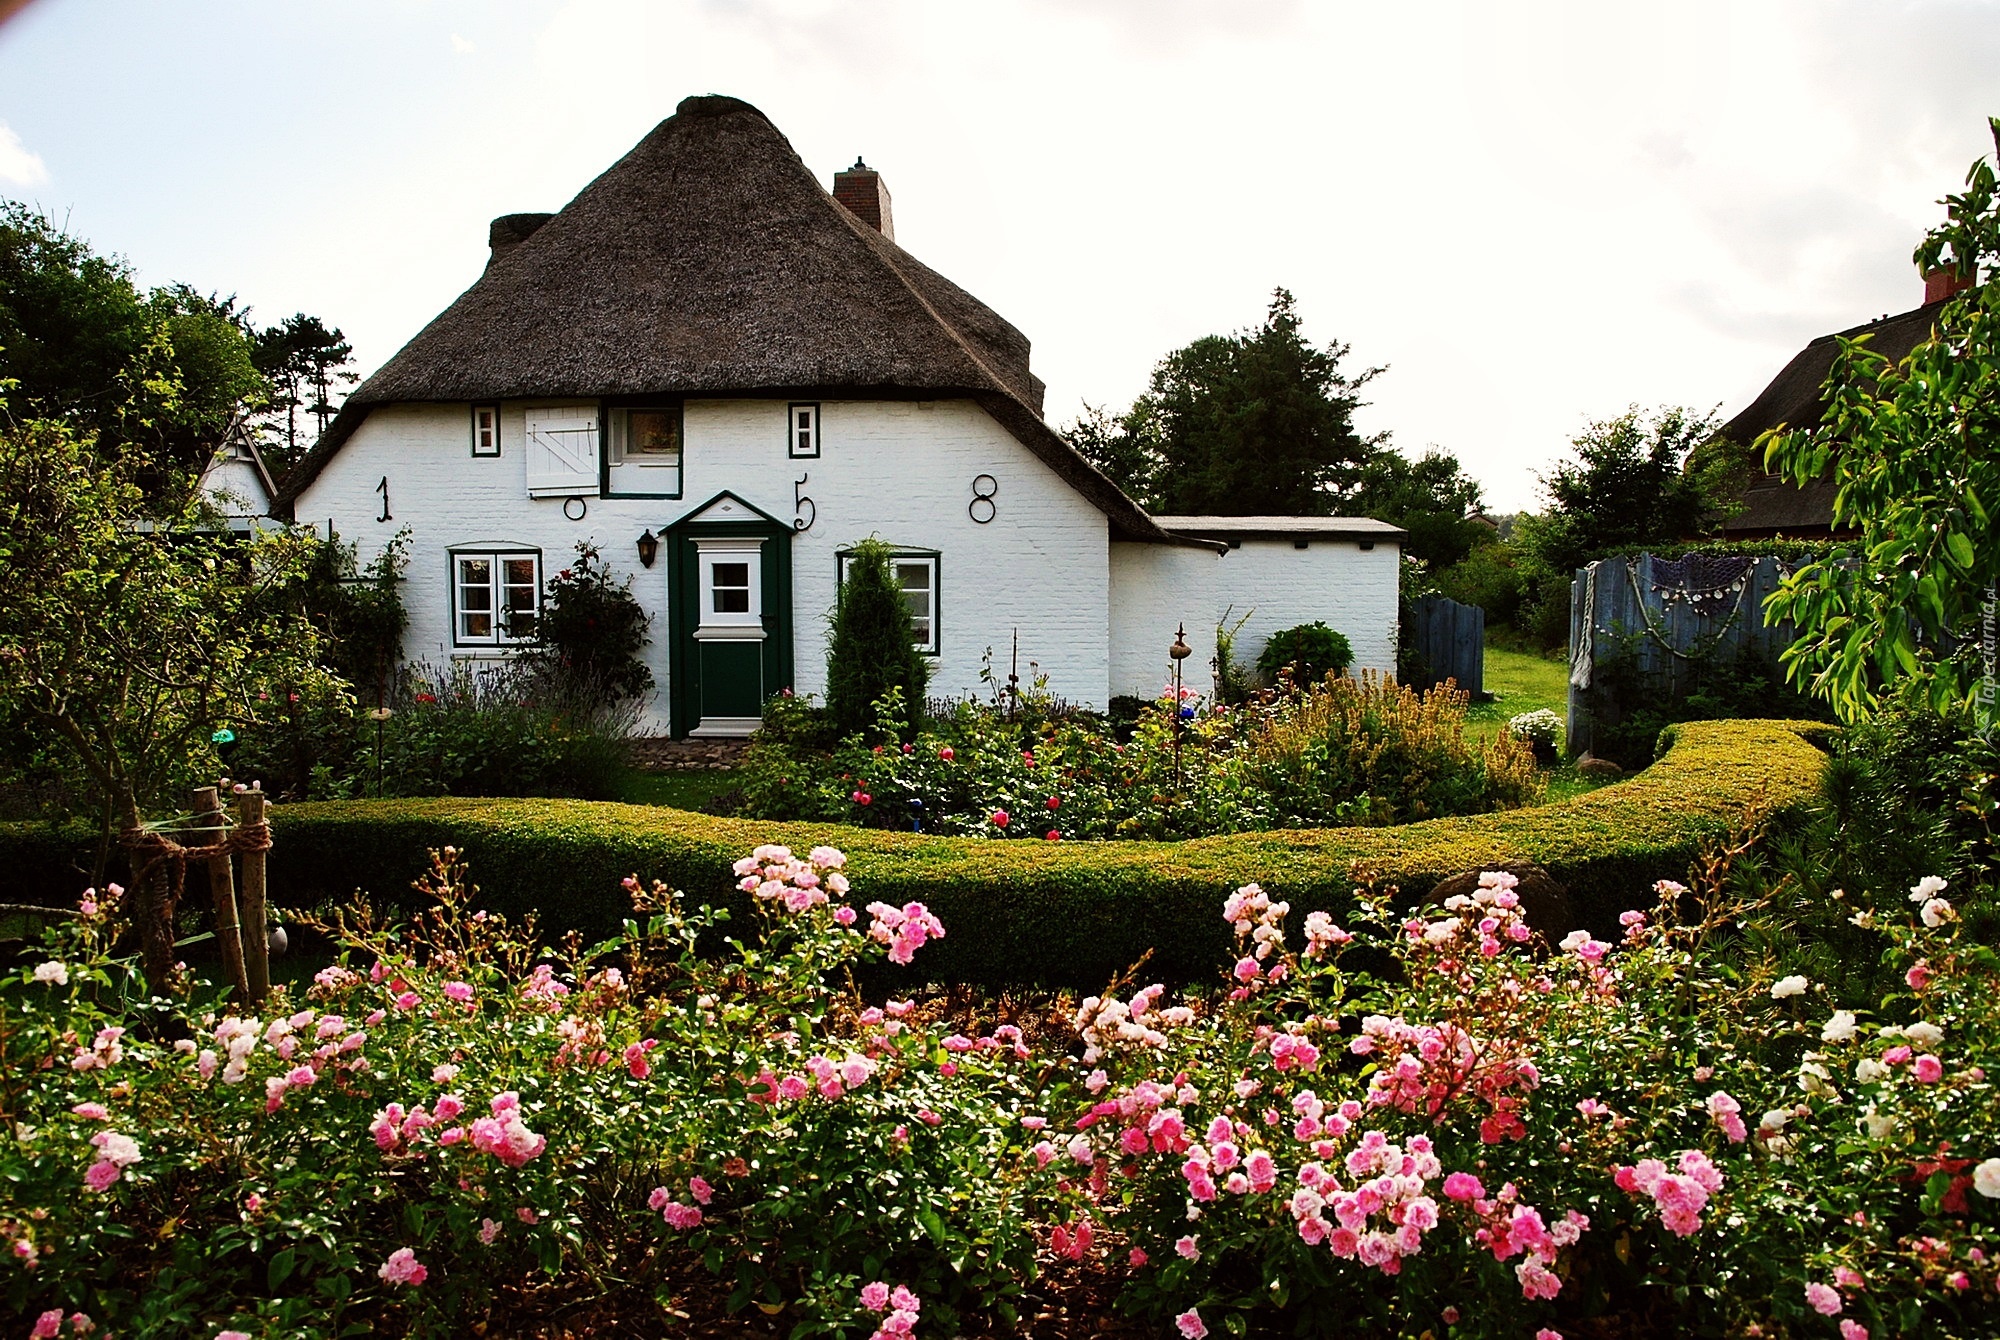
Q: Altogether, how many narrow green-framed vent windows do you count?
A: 2